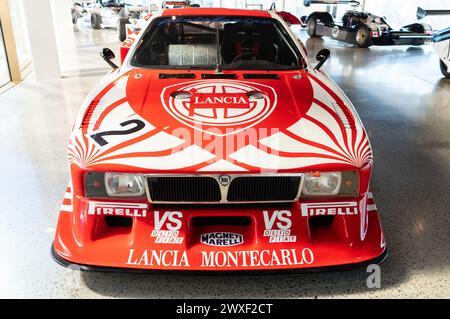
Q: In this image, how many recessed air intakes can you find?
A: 3